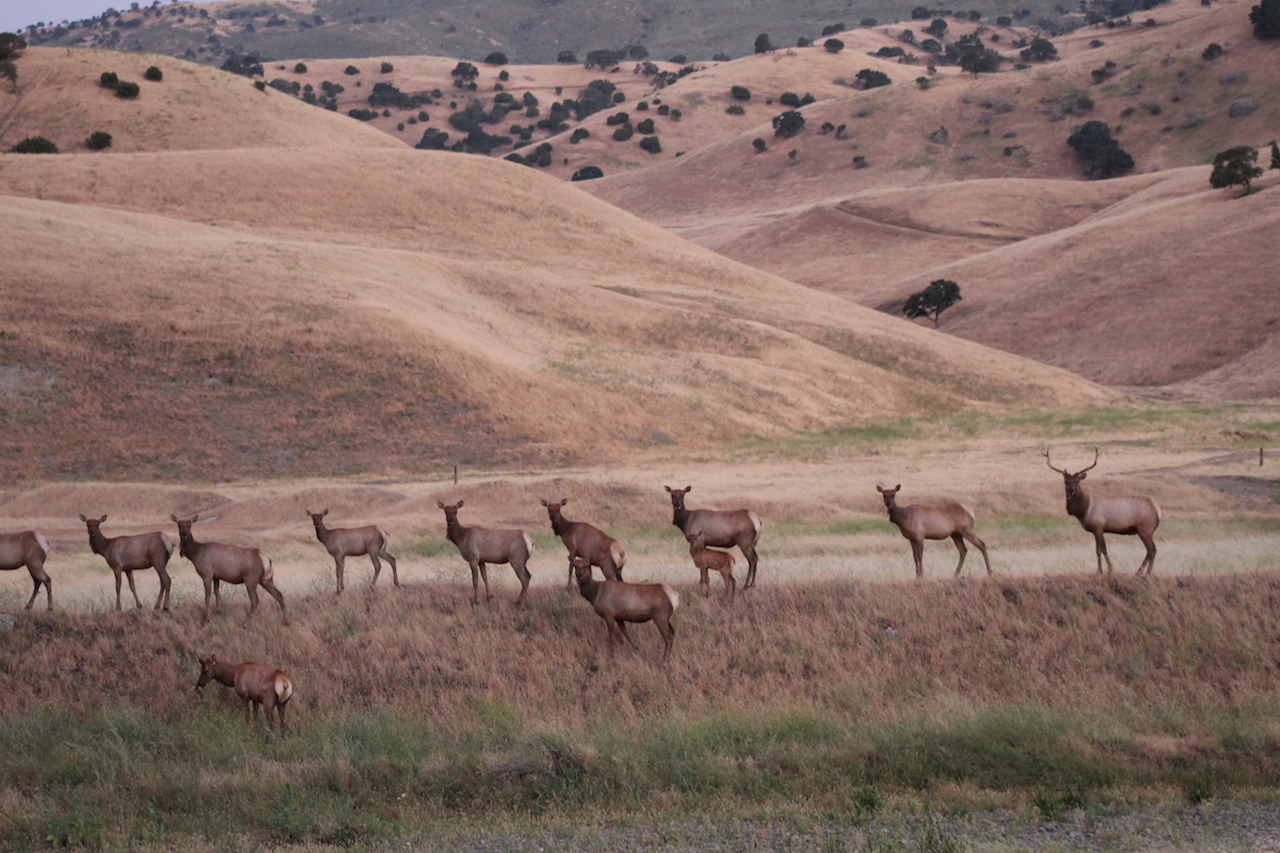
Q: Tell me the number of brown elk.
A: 12